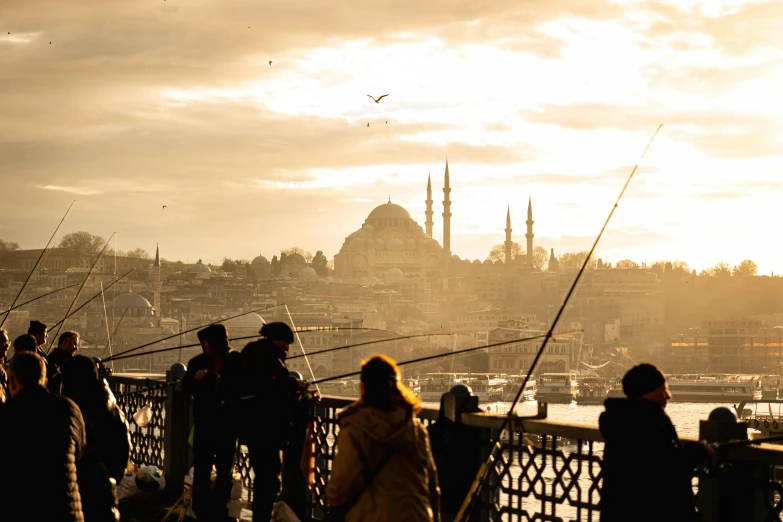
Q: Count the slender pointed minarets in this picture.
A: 5